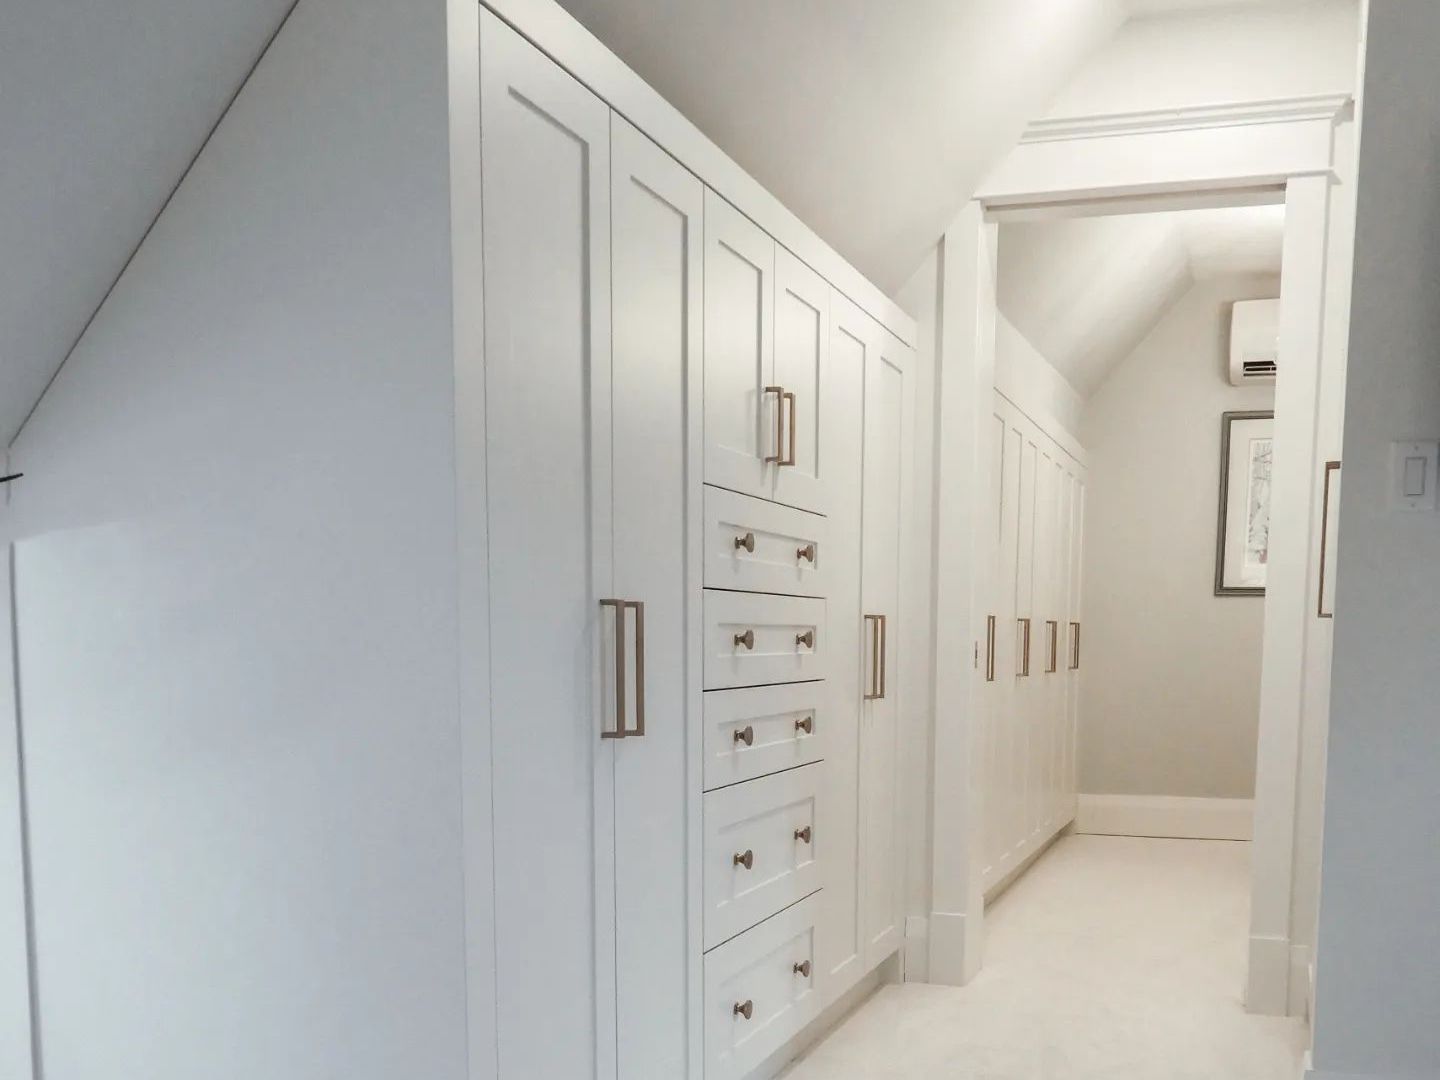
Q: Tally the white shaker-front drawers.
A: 5